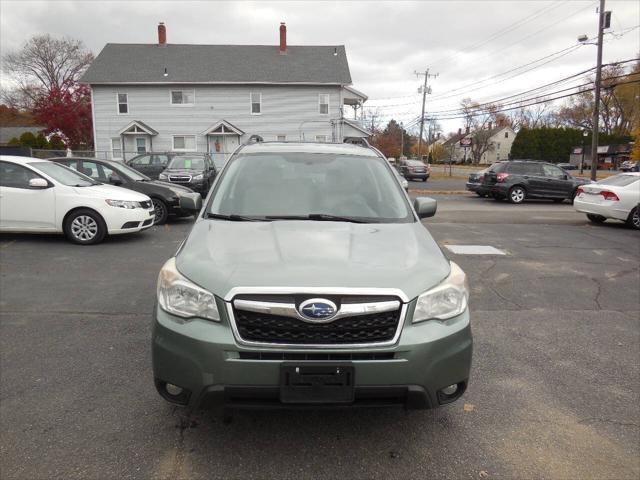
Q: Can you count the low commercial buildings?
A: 1